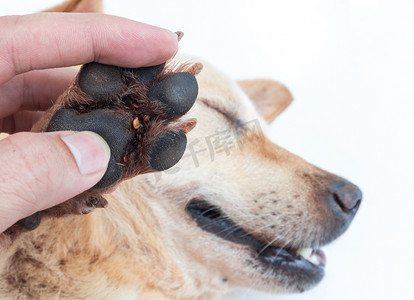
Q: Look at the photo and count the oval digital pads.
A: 4